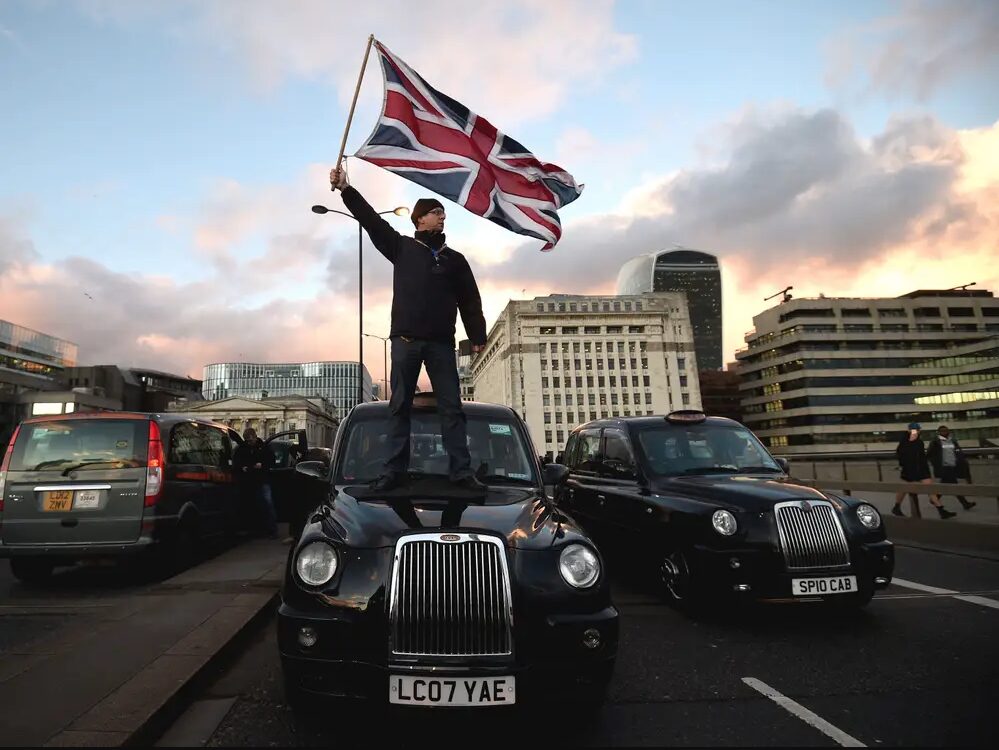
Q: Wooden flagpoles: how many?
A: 1